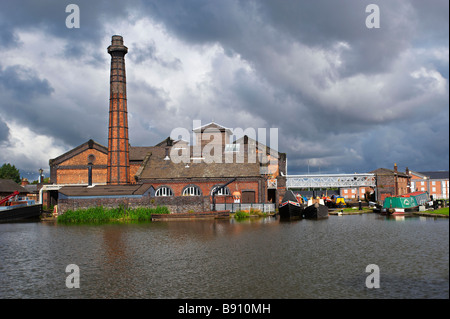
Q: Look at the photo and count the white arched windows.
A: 3